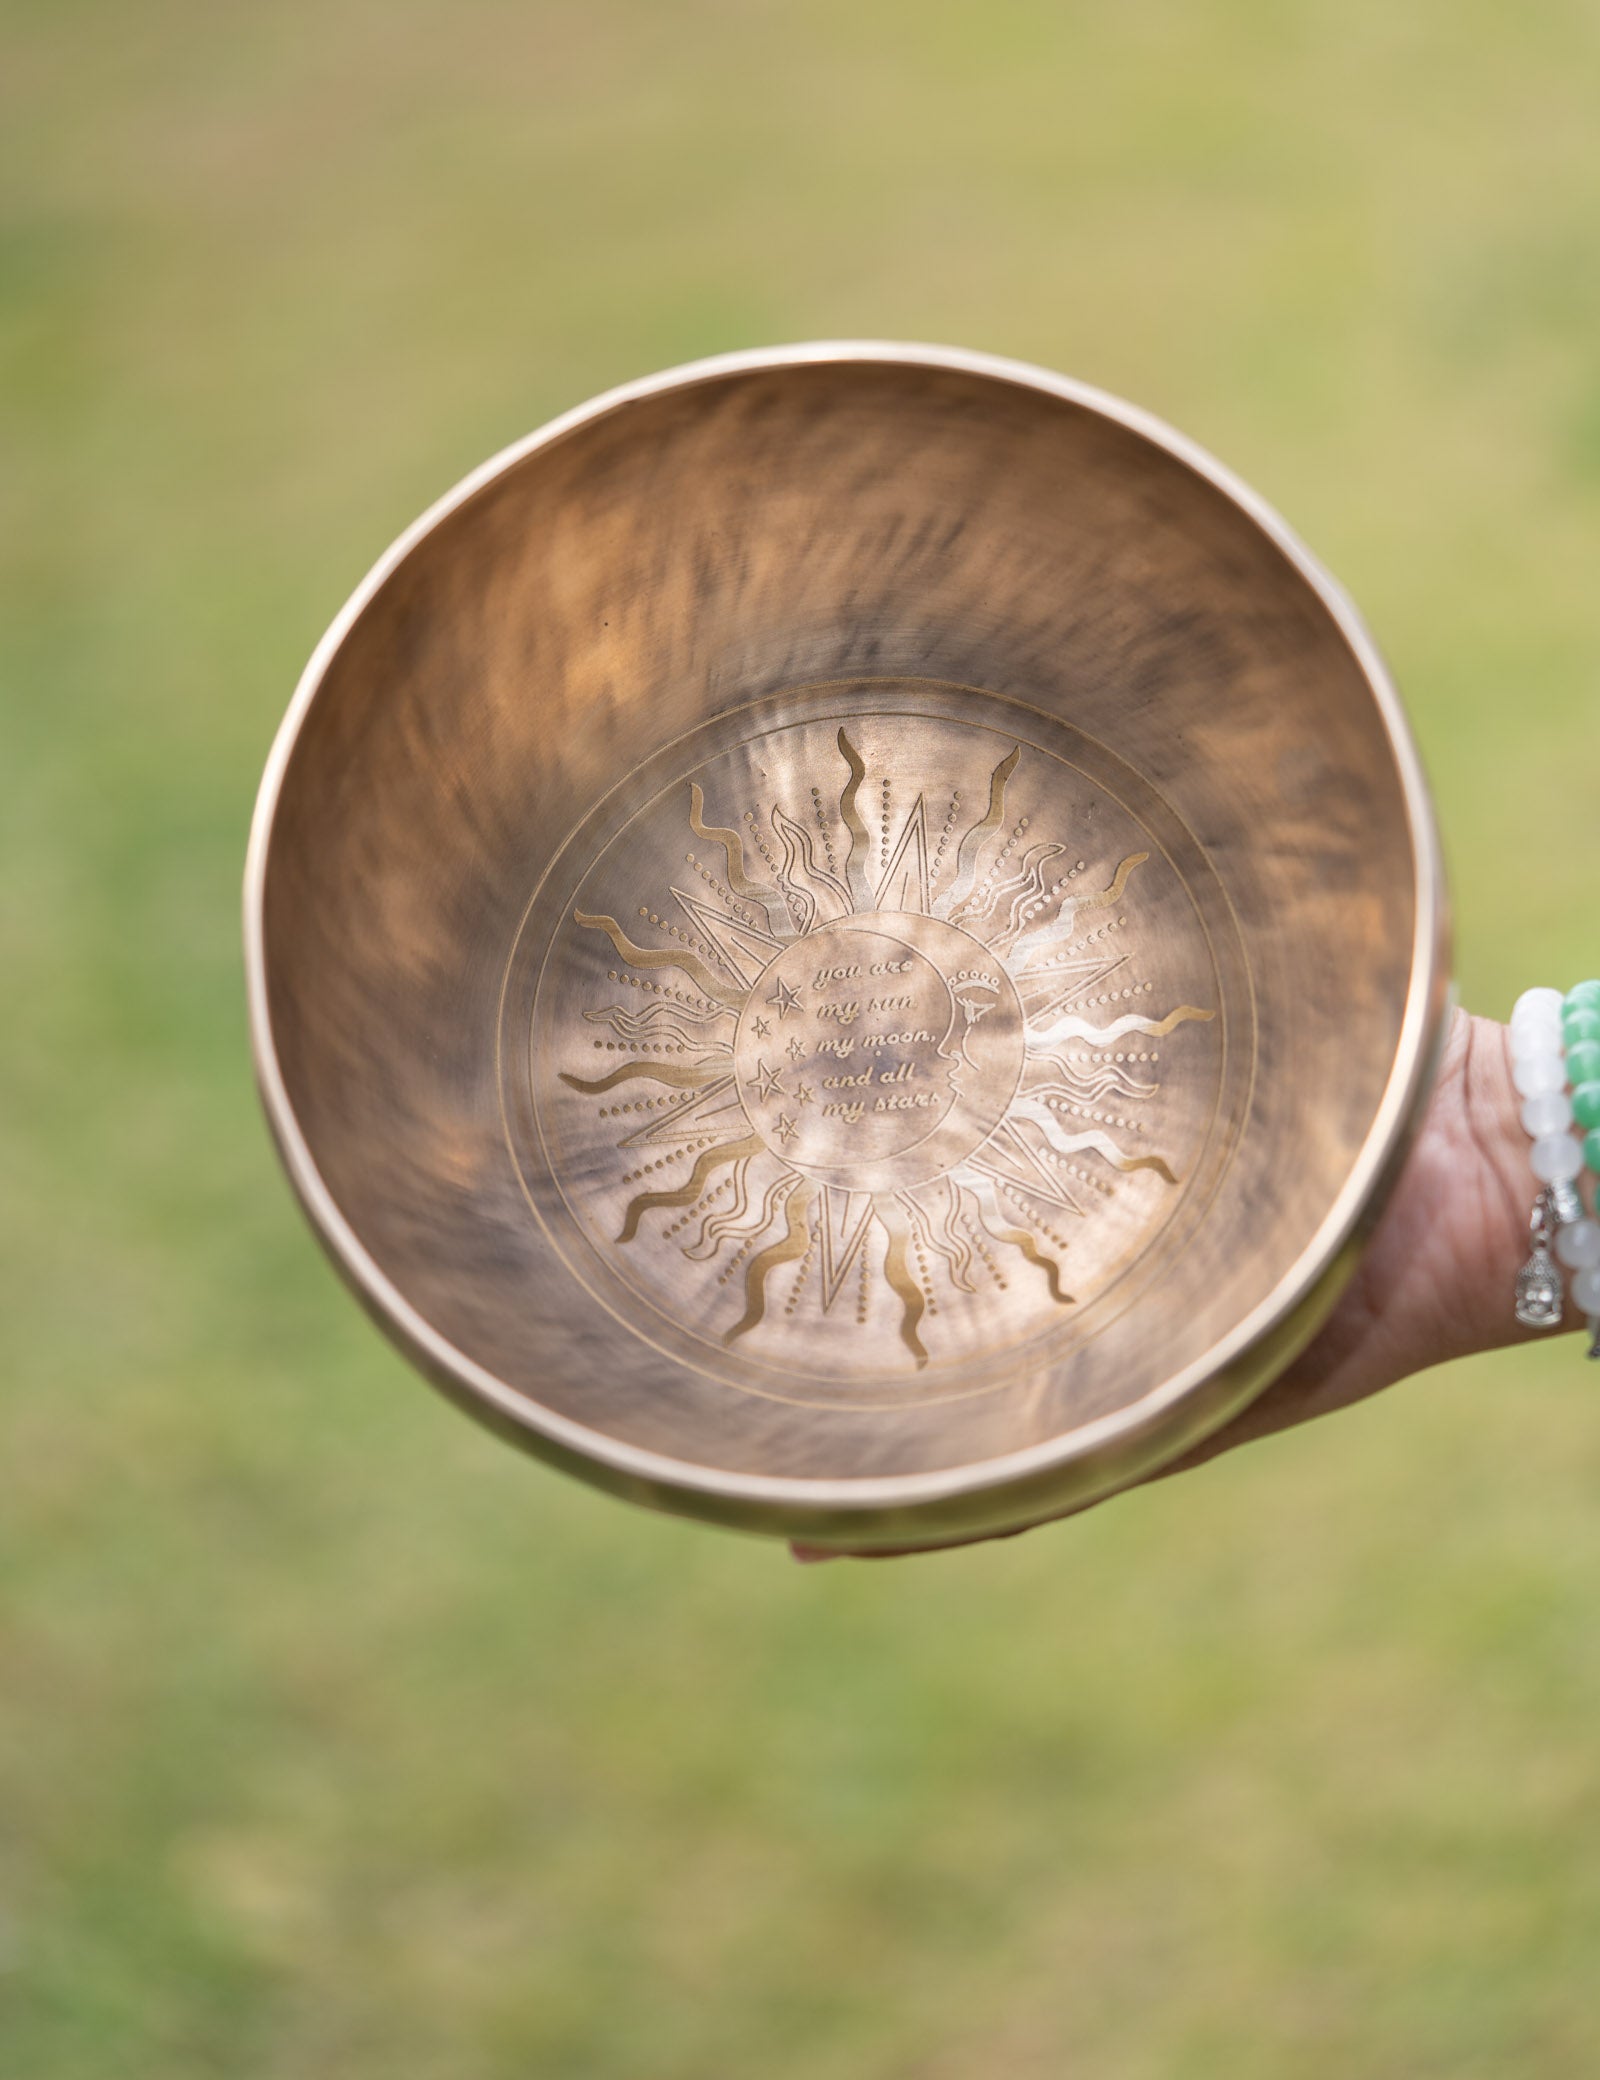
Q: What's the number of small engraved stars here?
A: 6